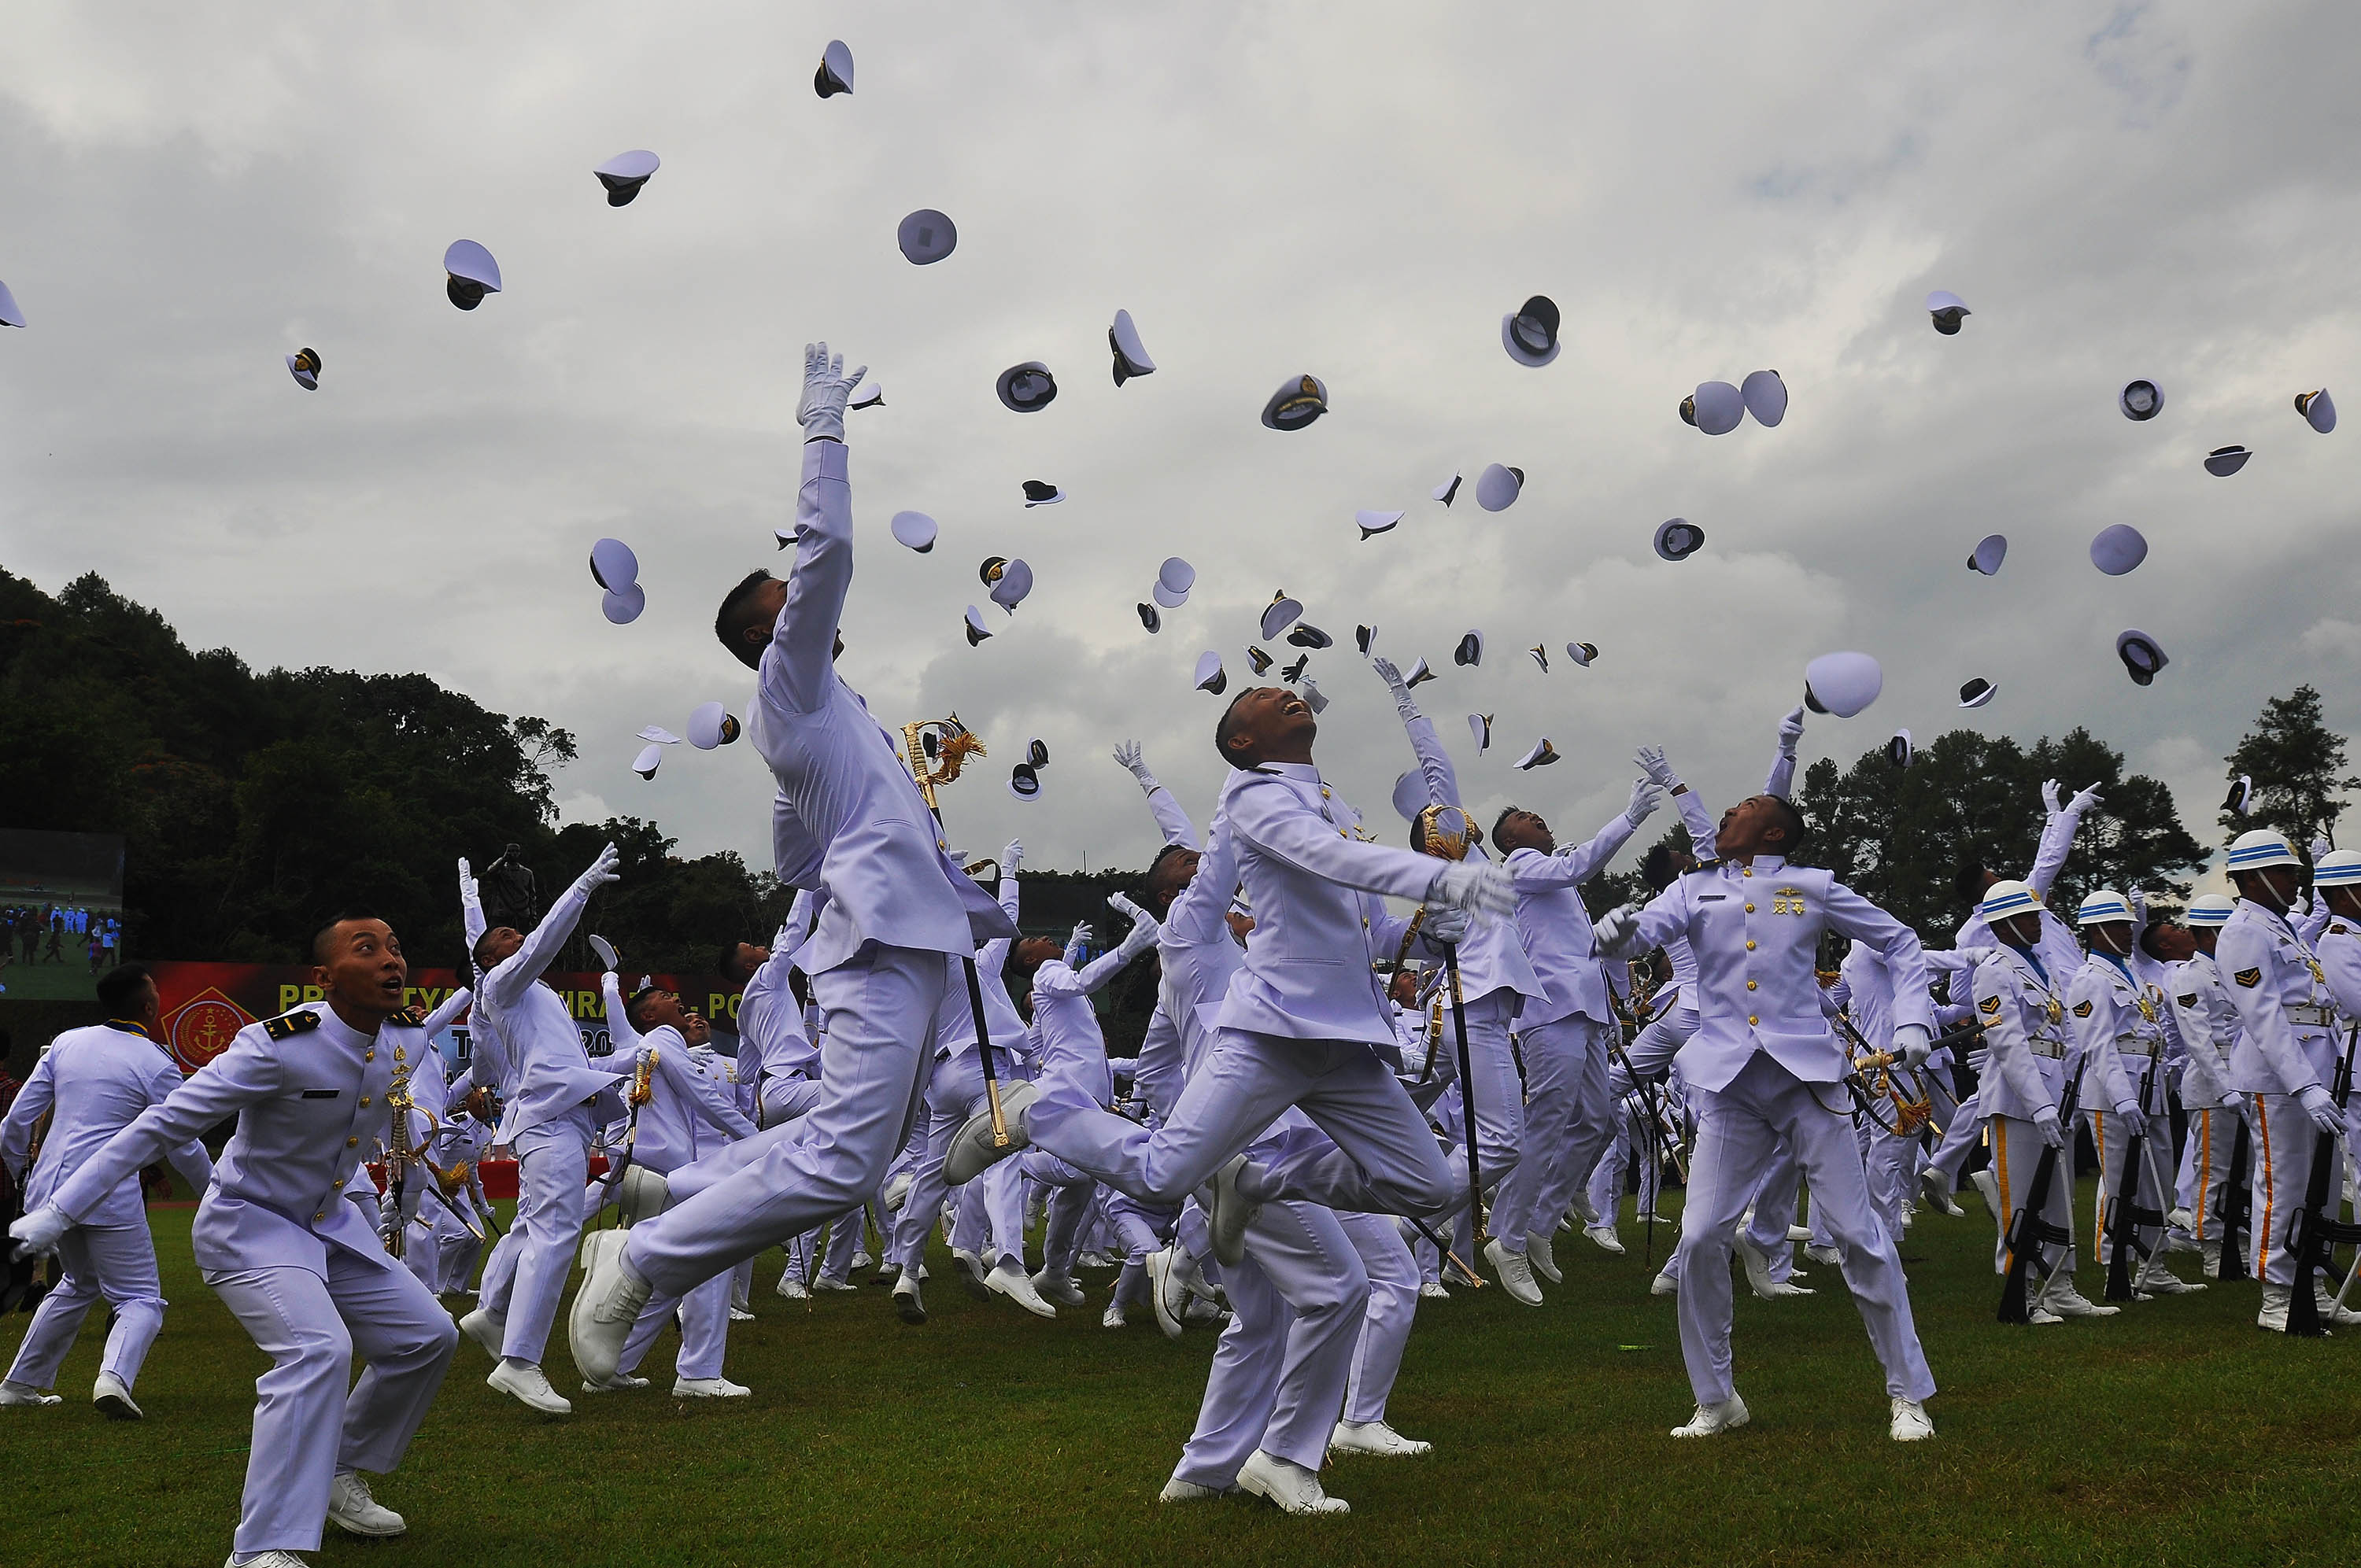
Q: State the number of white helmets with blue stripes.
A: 5